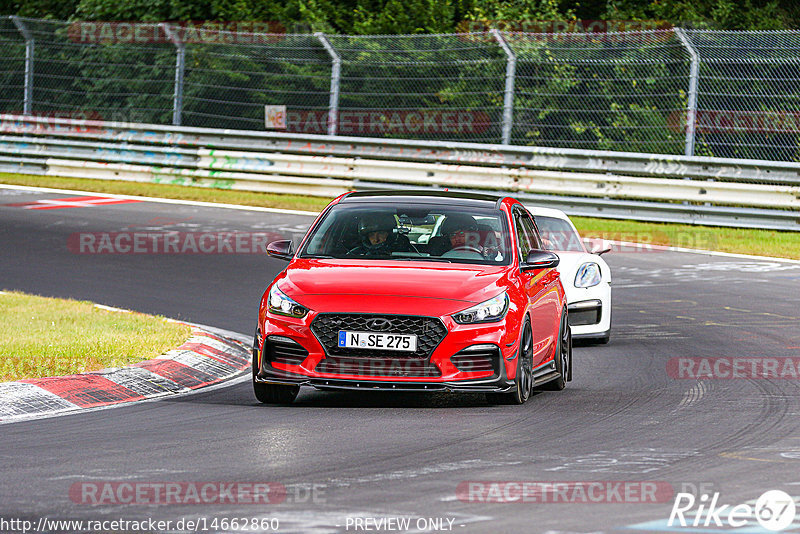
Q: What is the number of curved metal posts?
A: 5